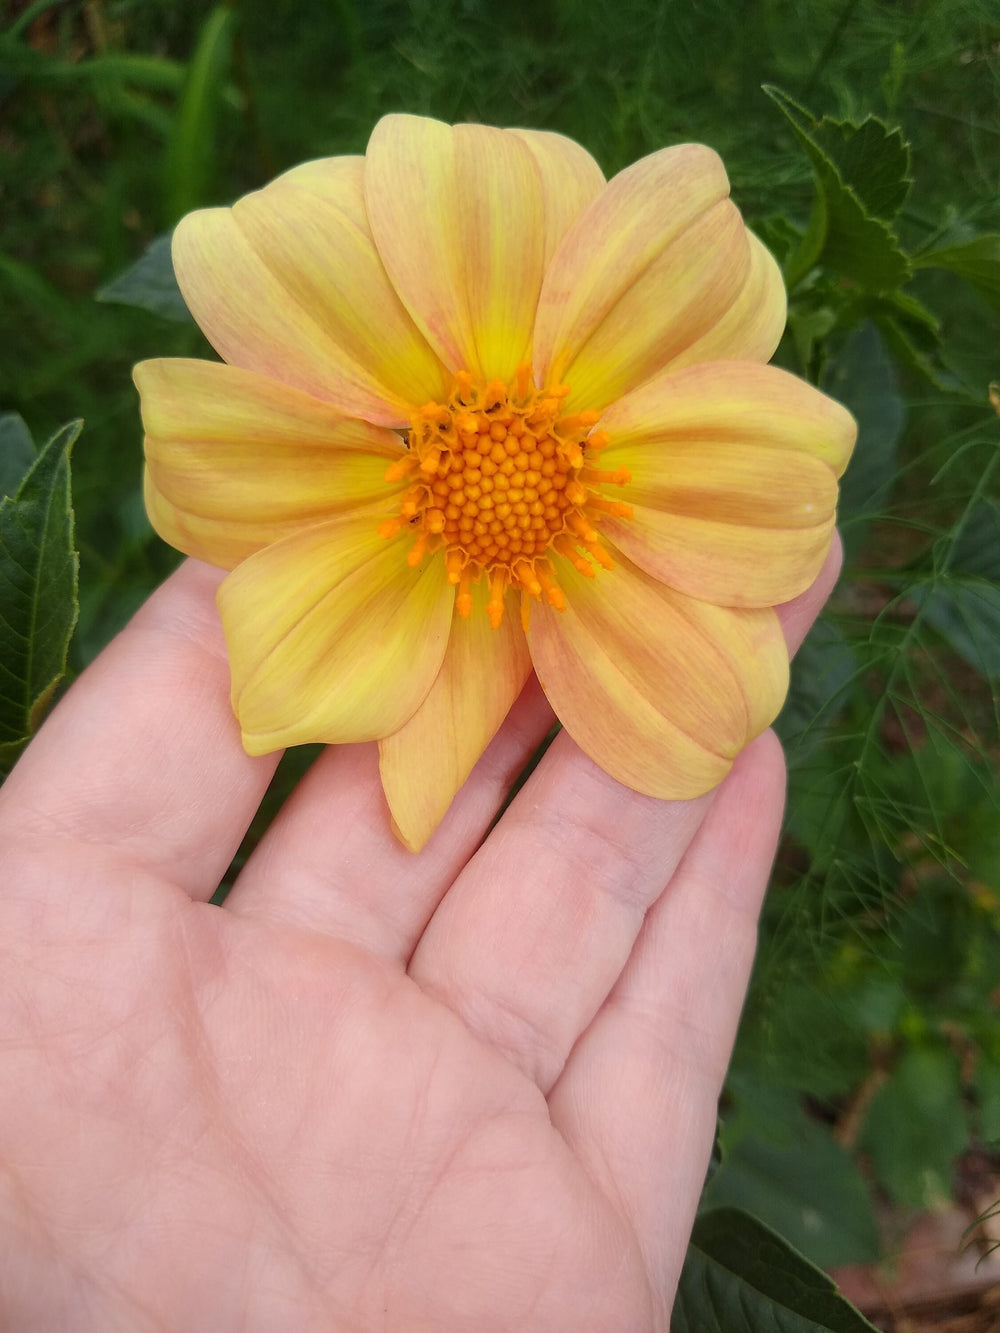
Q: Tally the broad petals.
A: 8